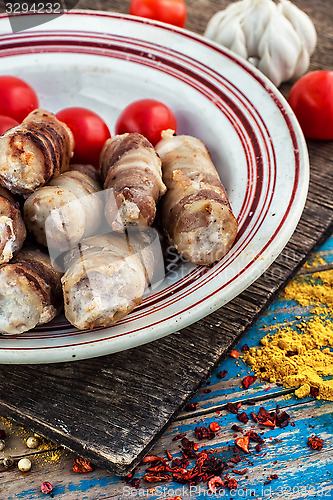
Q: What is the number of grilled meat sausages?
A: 7